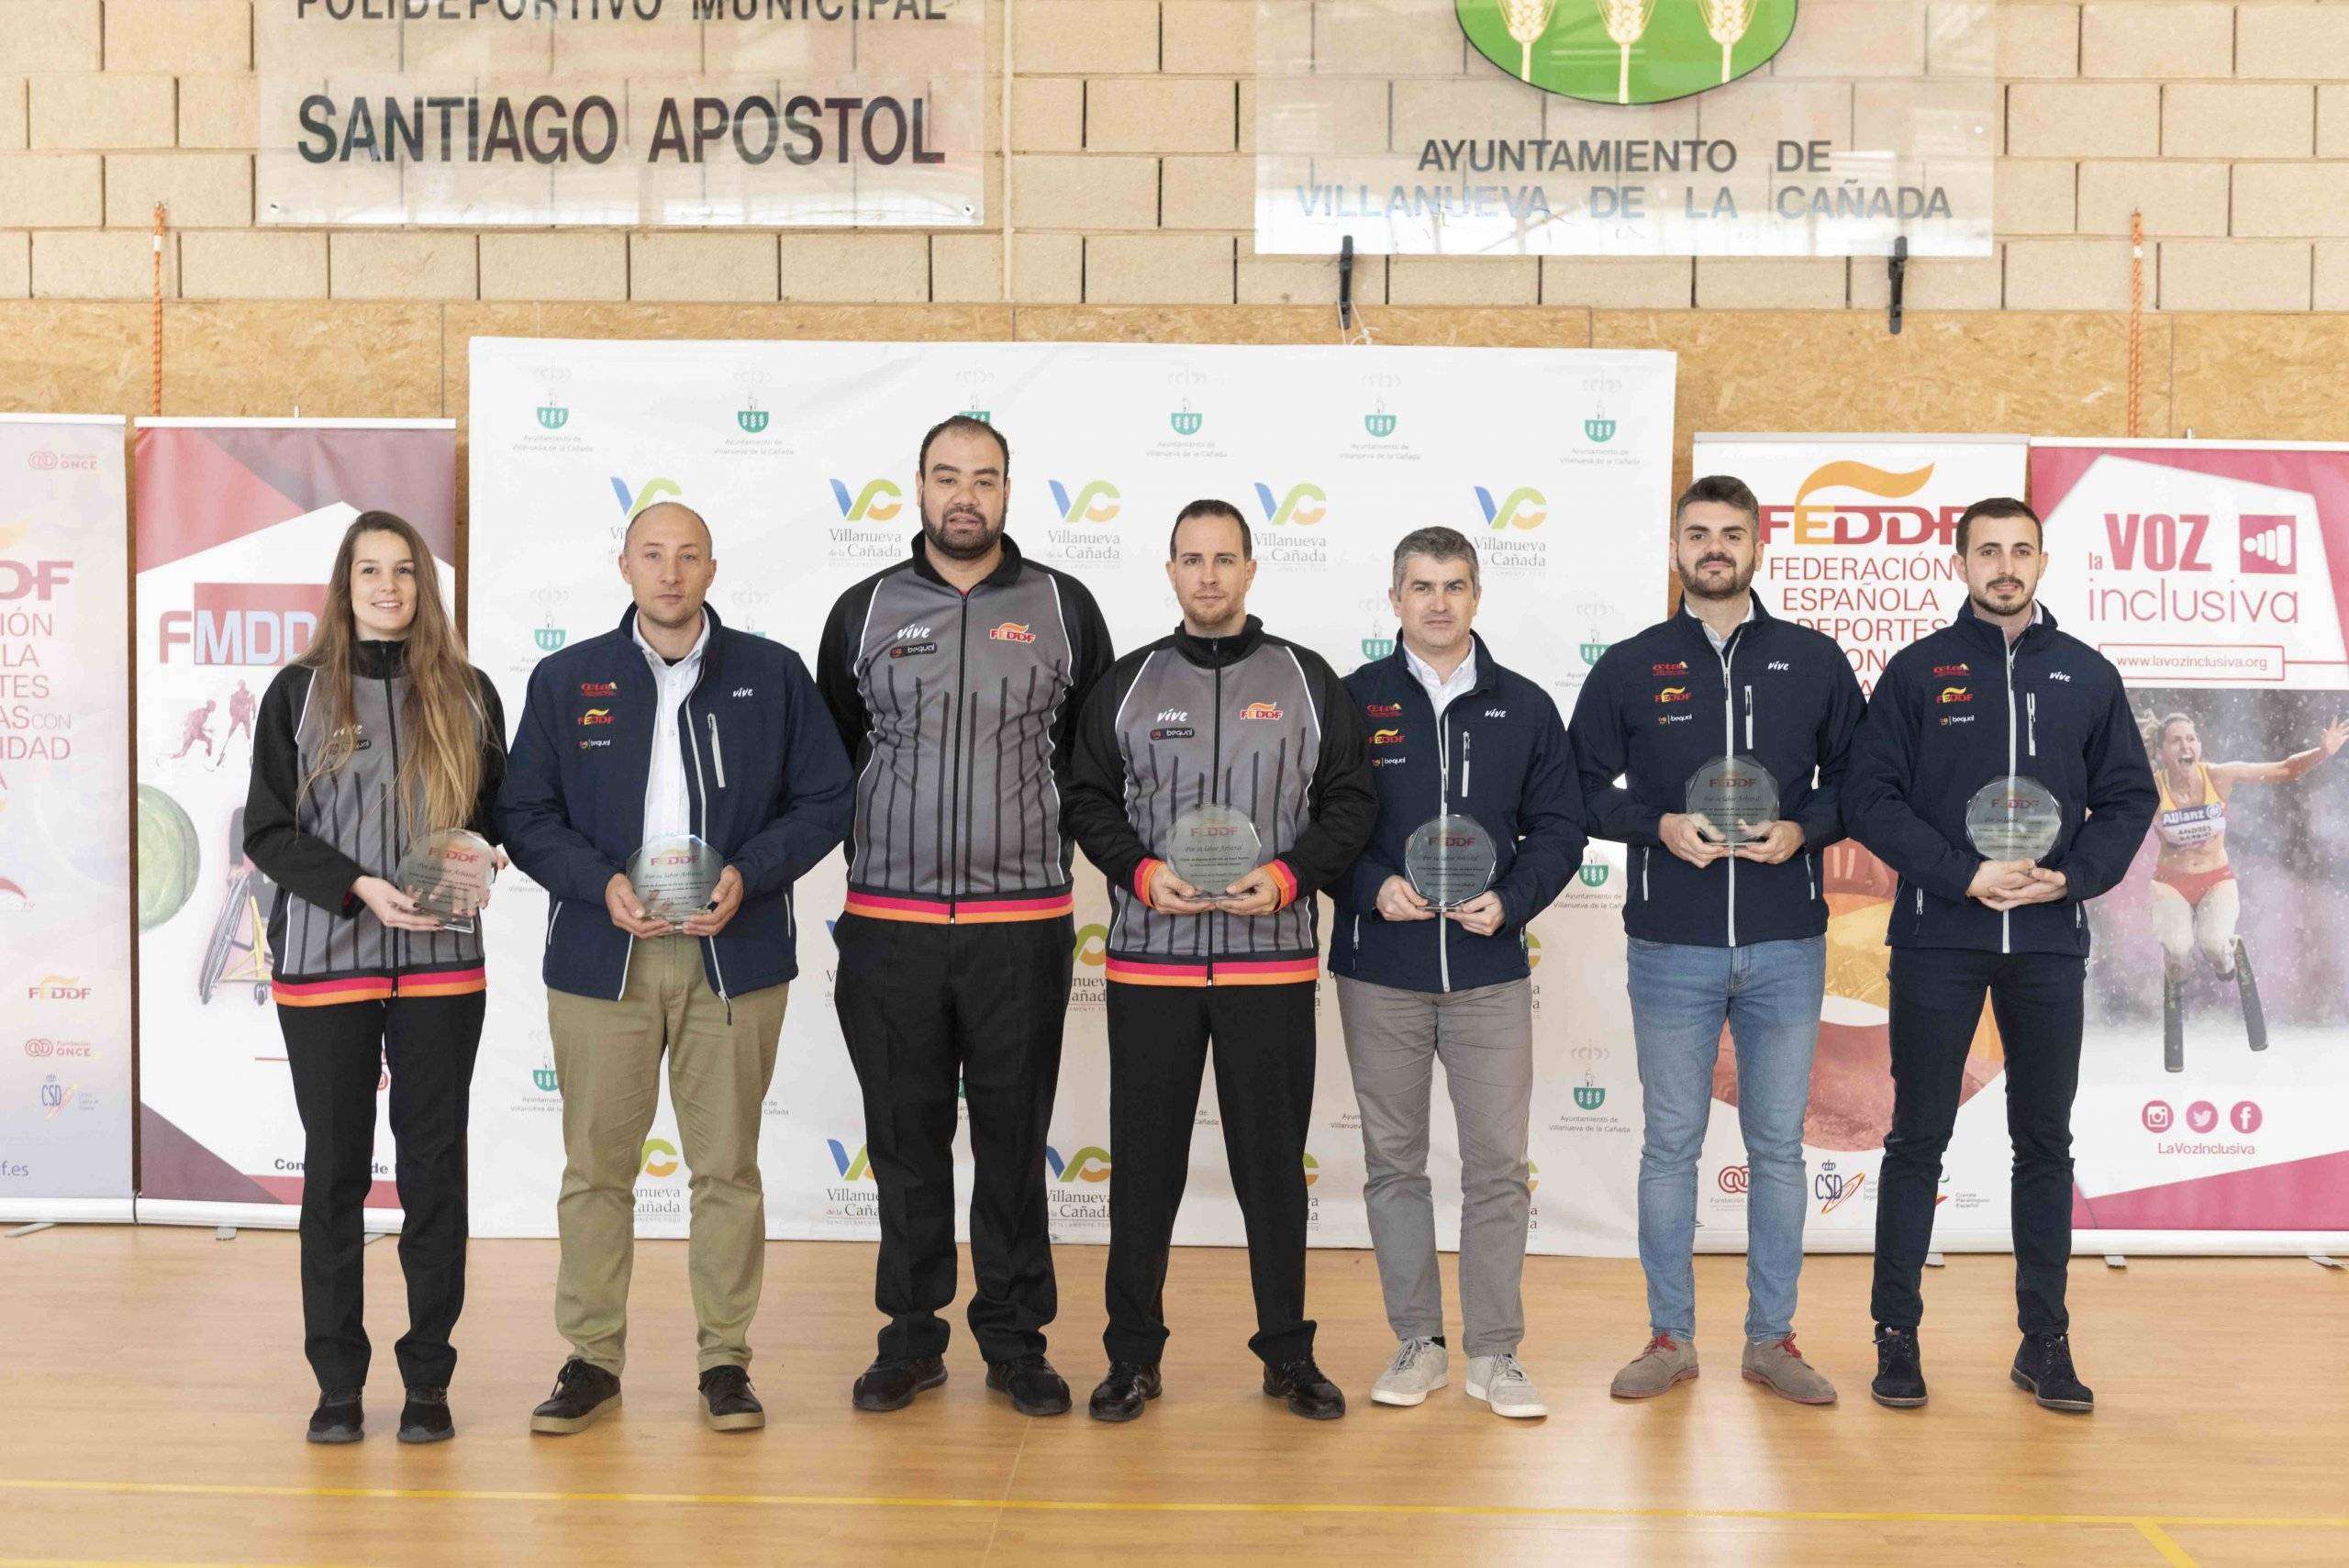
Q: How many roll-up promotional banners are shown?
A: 4